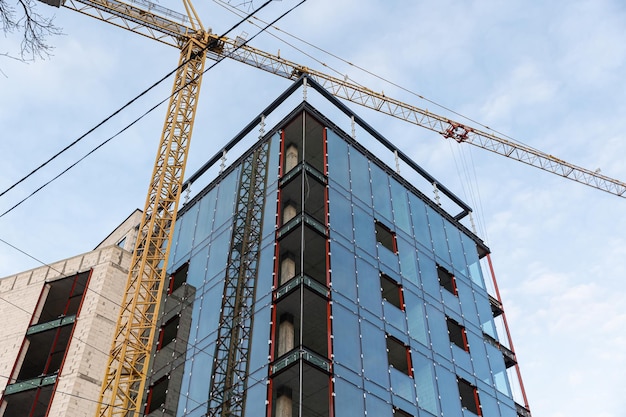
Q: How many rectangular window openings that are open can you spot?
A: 10